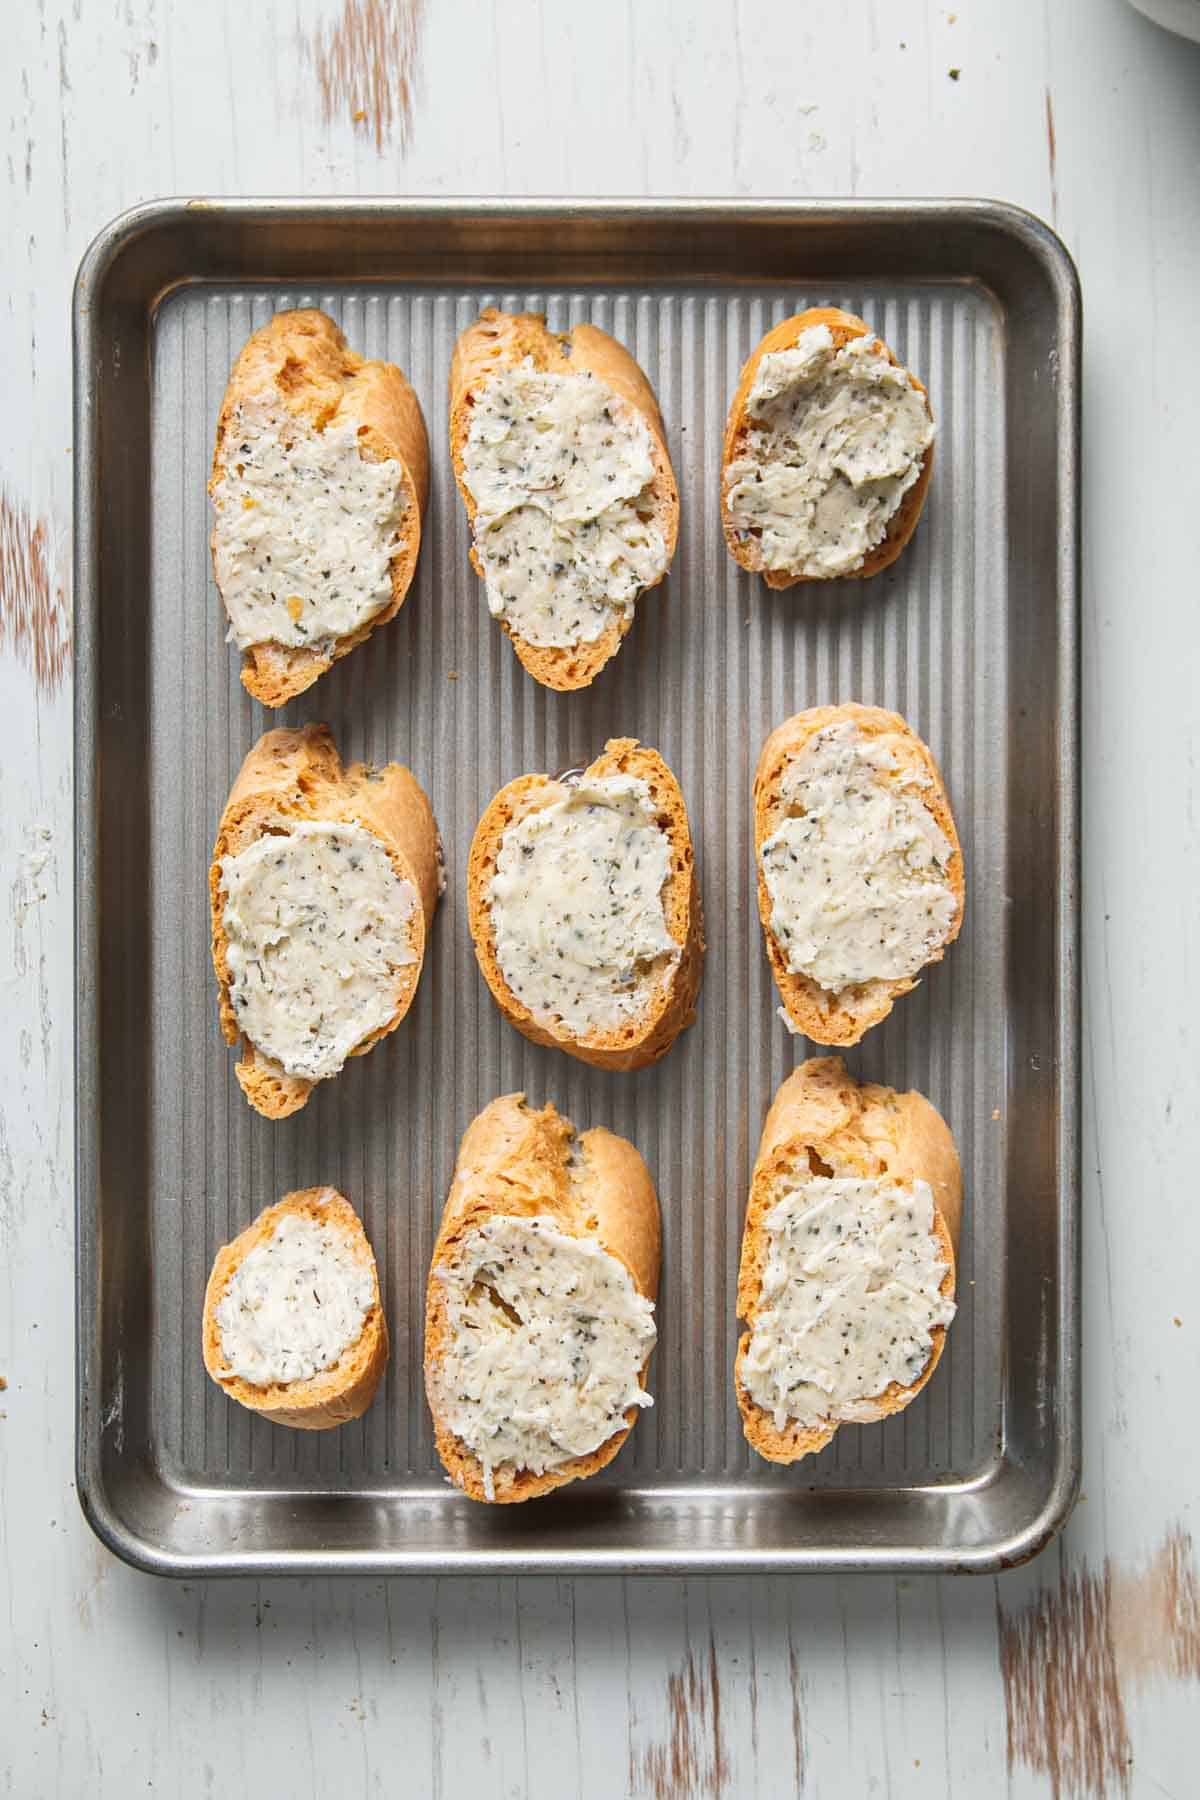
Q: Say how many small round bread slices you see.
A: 2